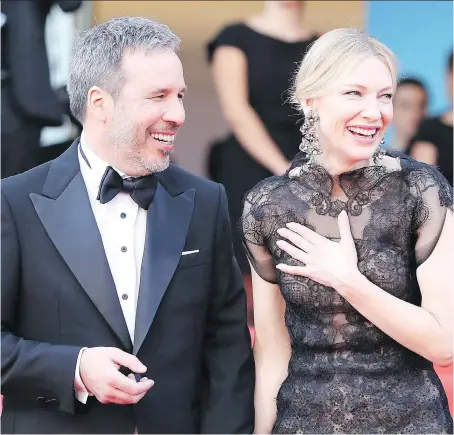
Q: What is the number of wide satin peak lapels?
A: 2